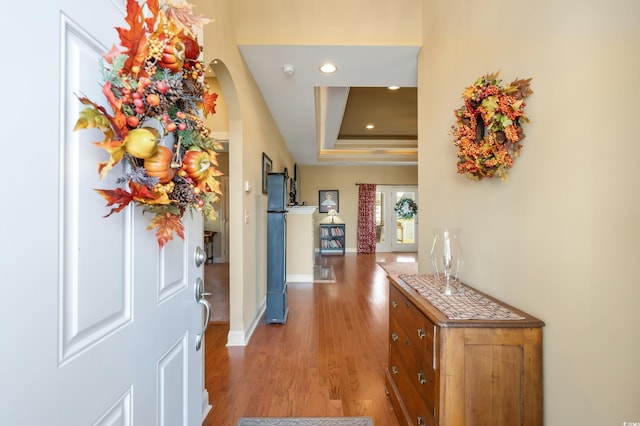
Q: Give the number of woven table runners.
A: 1